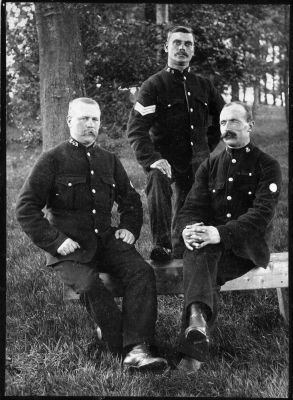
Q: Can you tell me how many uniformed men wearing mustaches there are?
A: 3